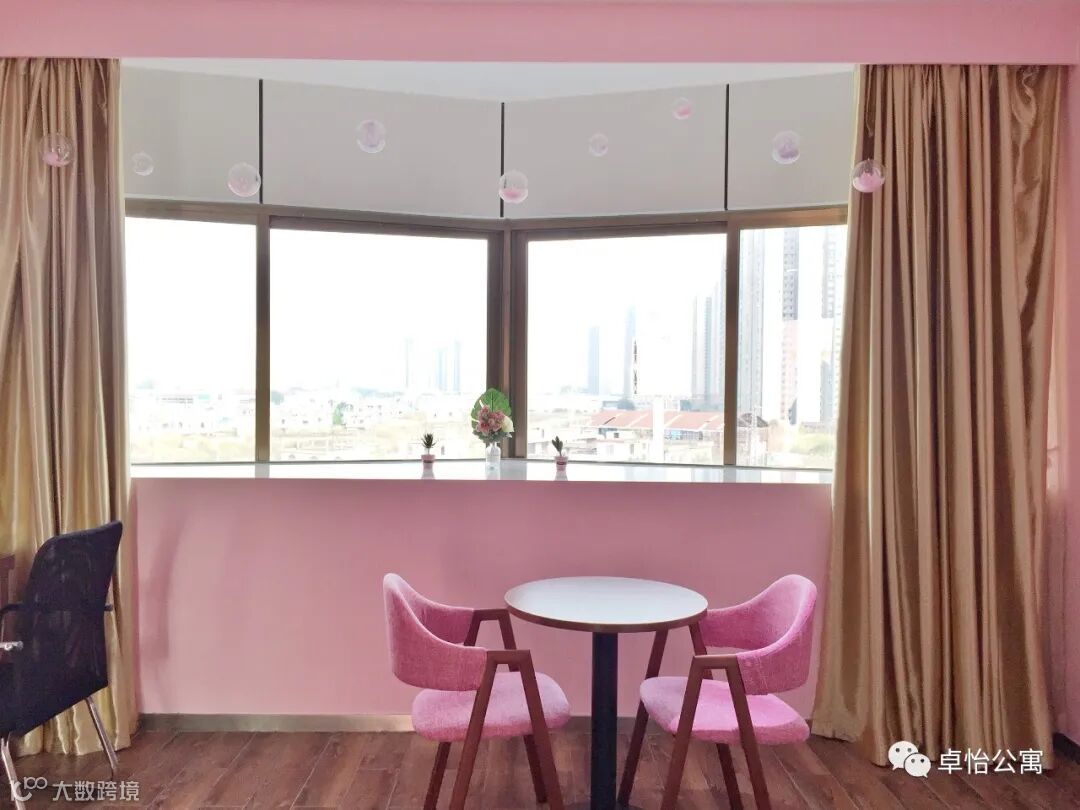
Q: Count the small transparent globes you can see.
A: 9